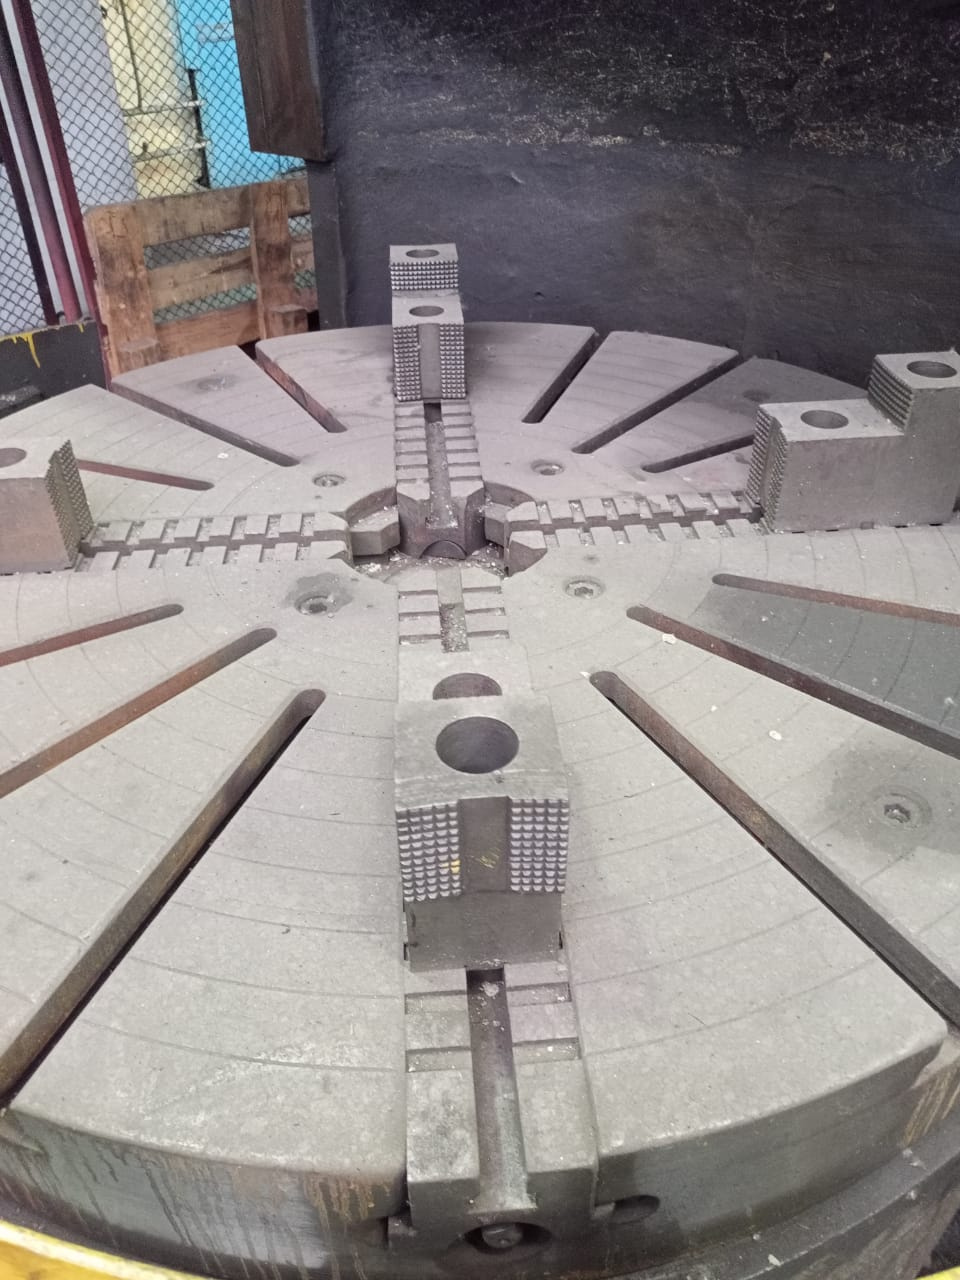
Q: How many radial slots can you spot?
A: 12